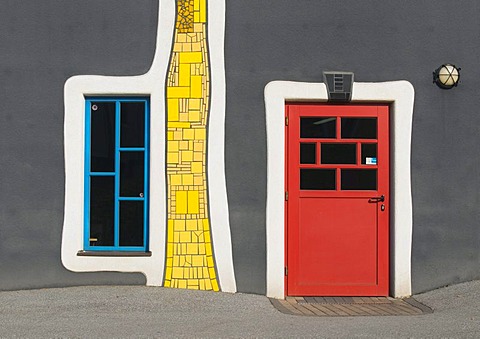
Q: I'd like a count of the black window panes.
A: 12